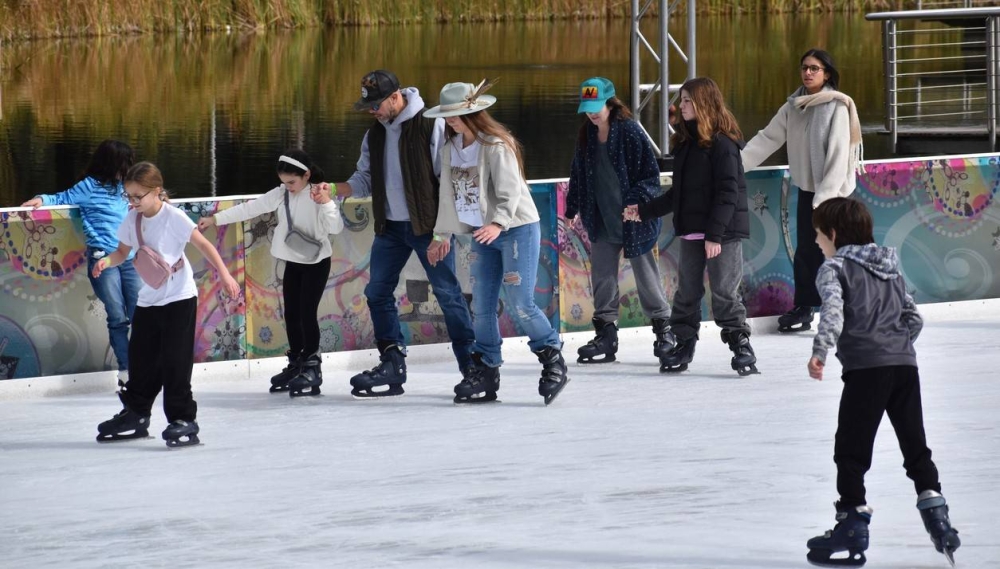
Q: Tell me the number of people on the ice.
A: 9